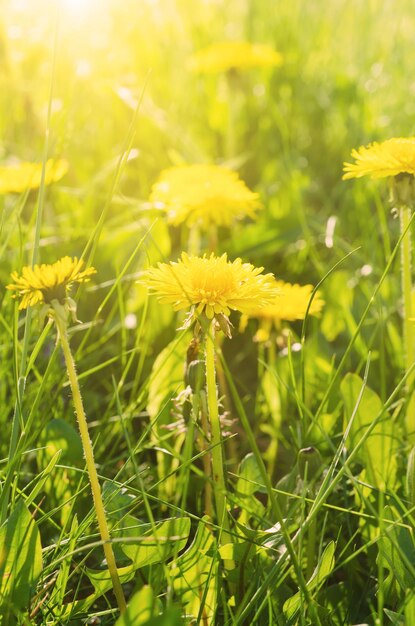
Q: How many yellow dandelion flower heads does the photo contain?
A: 7